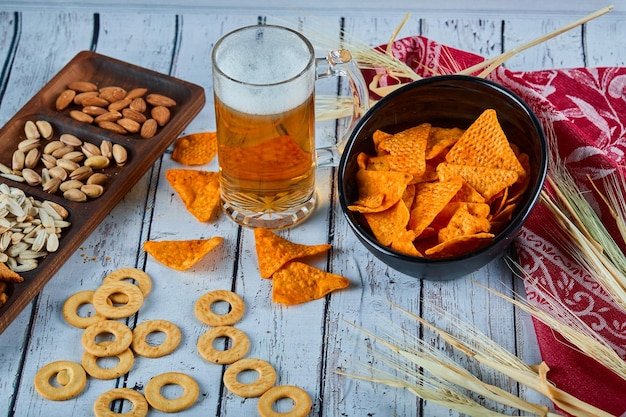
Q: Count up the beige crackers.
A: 13